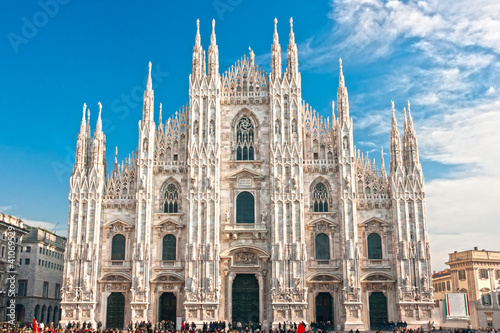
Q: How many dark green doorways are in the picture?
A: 5